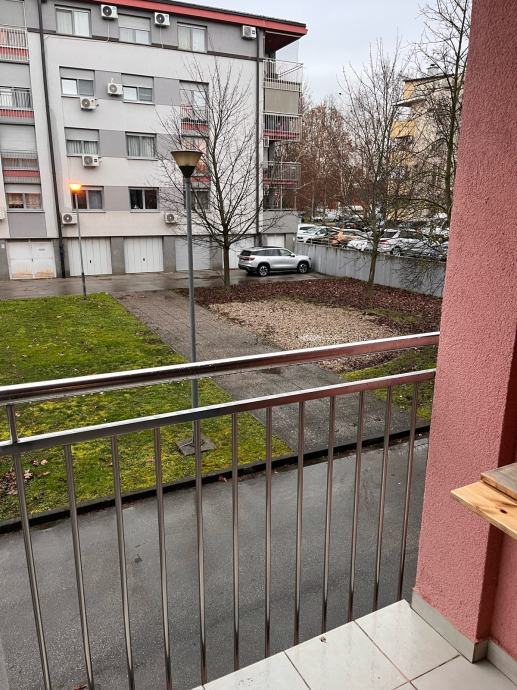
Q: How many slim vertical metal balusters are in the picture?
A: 12